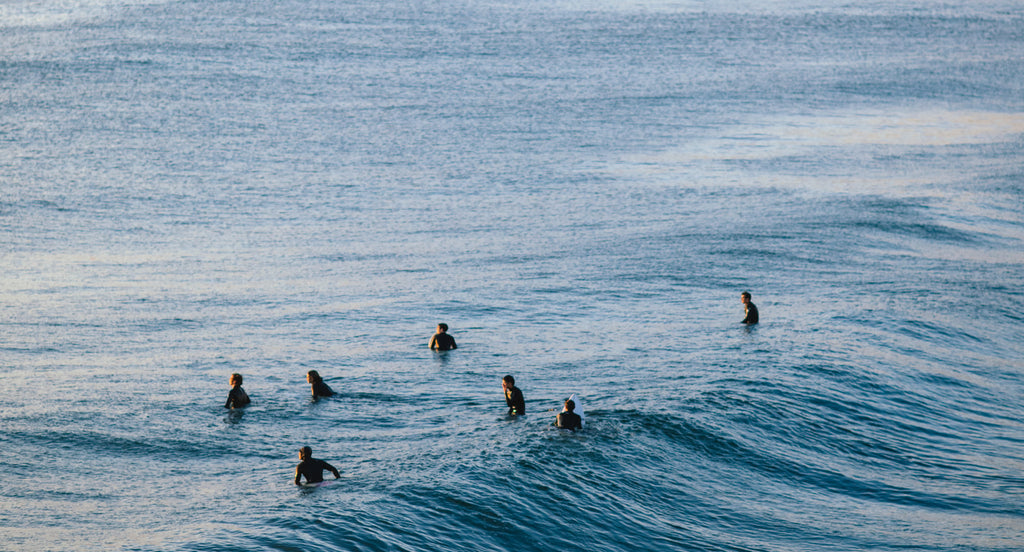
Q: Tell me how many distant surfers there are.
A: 7